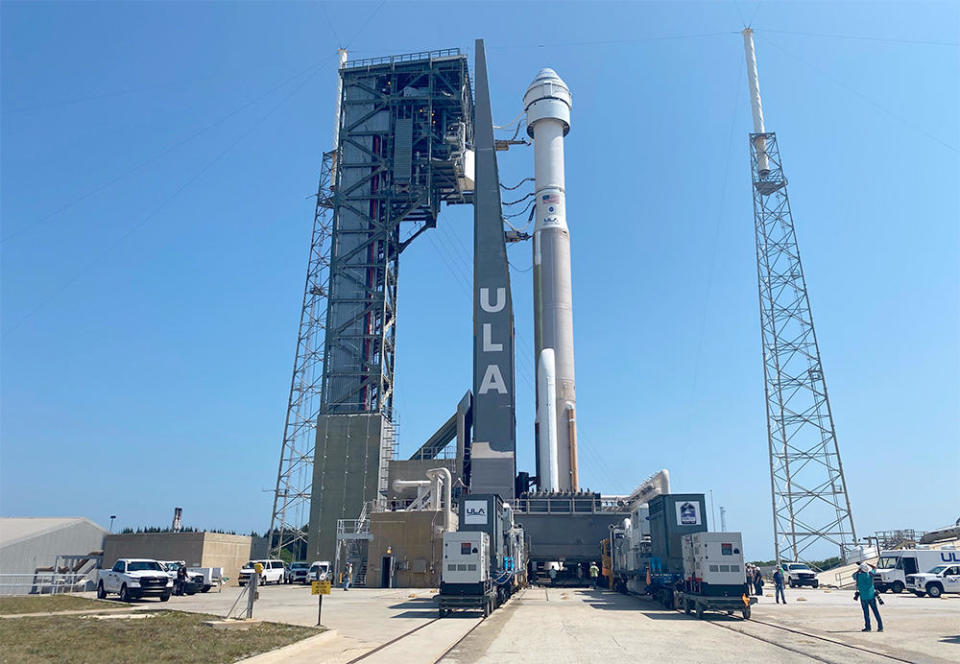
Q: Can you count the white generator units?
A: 2